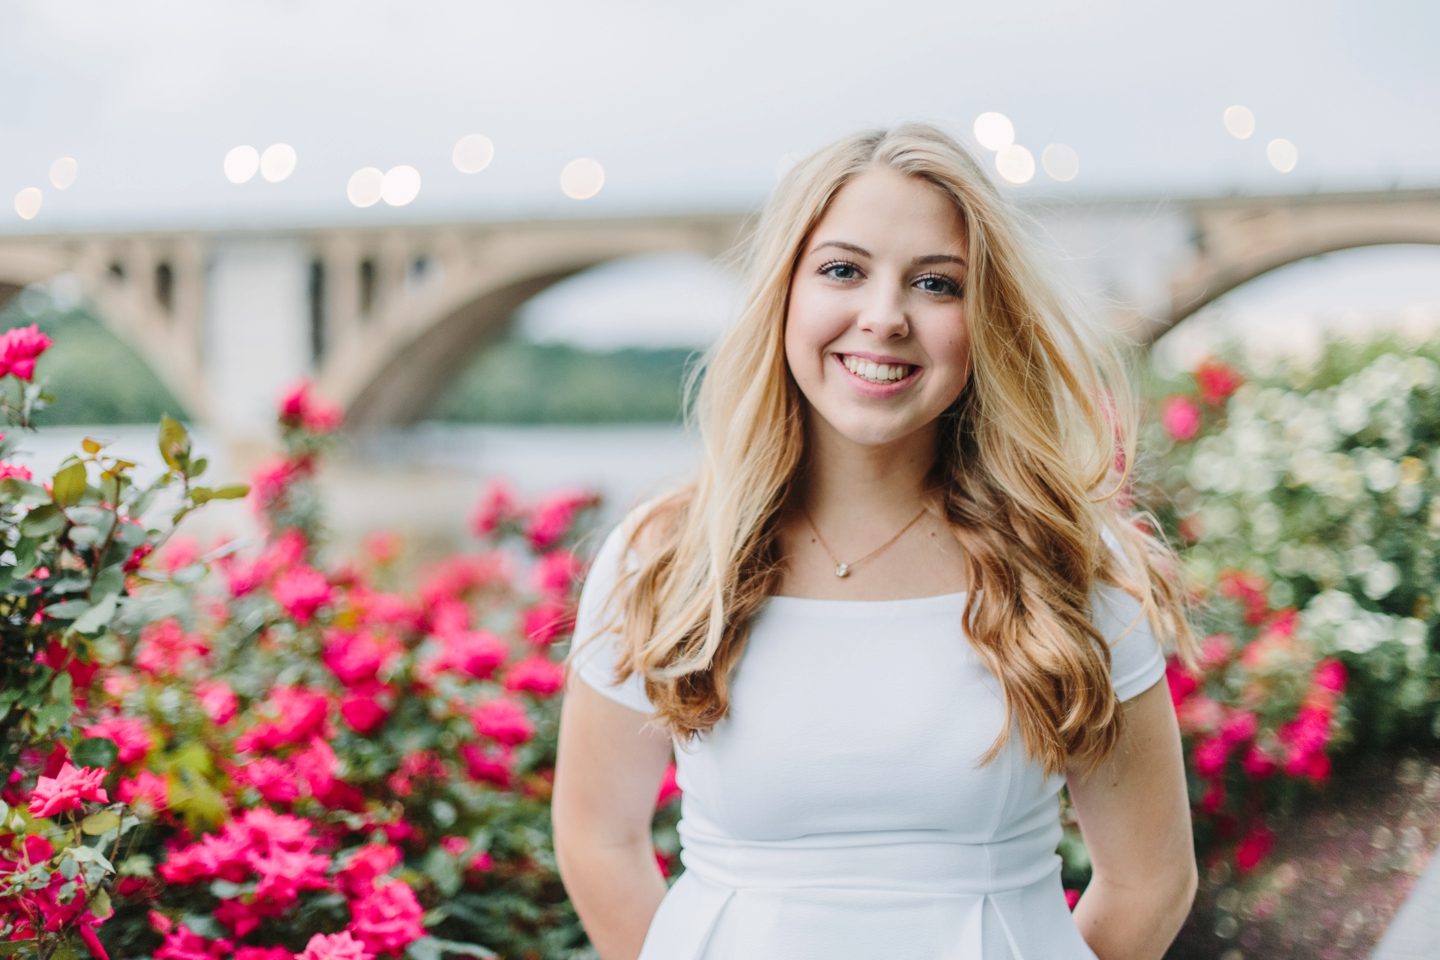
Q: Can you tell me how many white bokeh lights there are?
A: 13